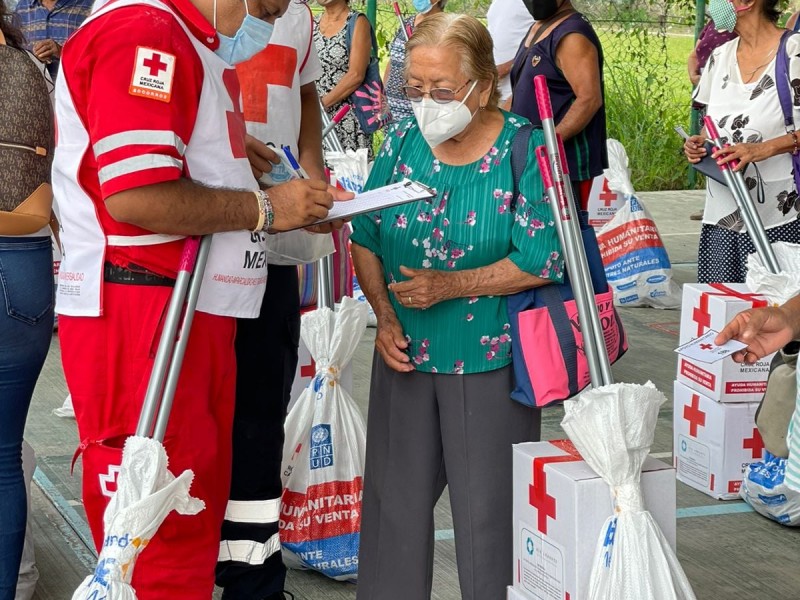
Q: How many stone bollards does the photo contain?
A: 0